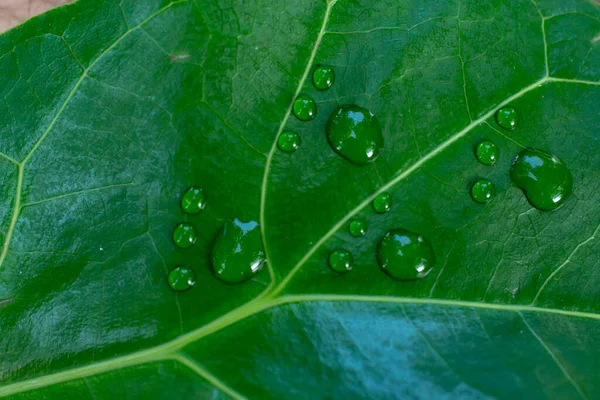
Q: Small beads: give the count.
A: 12